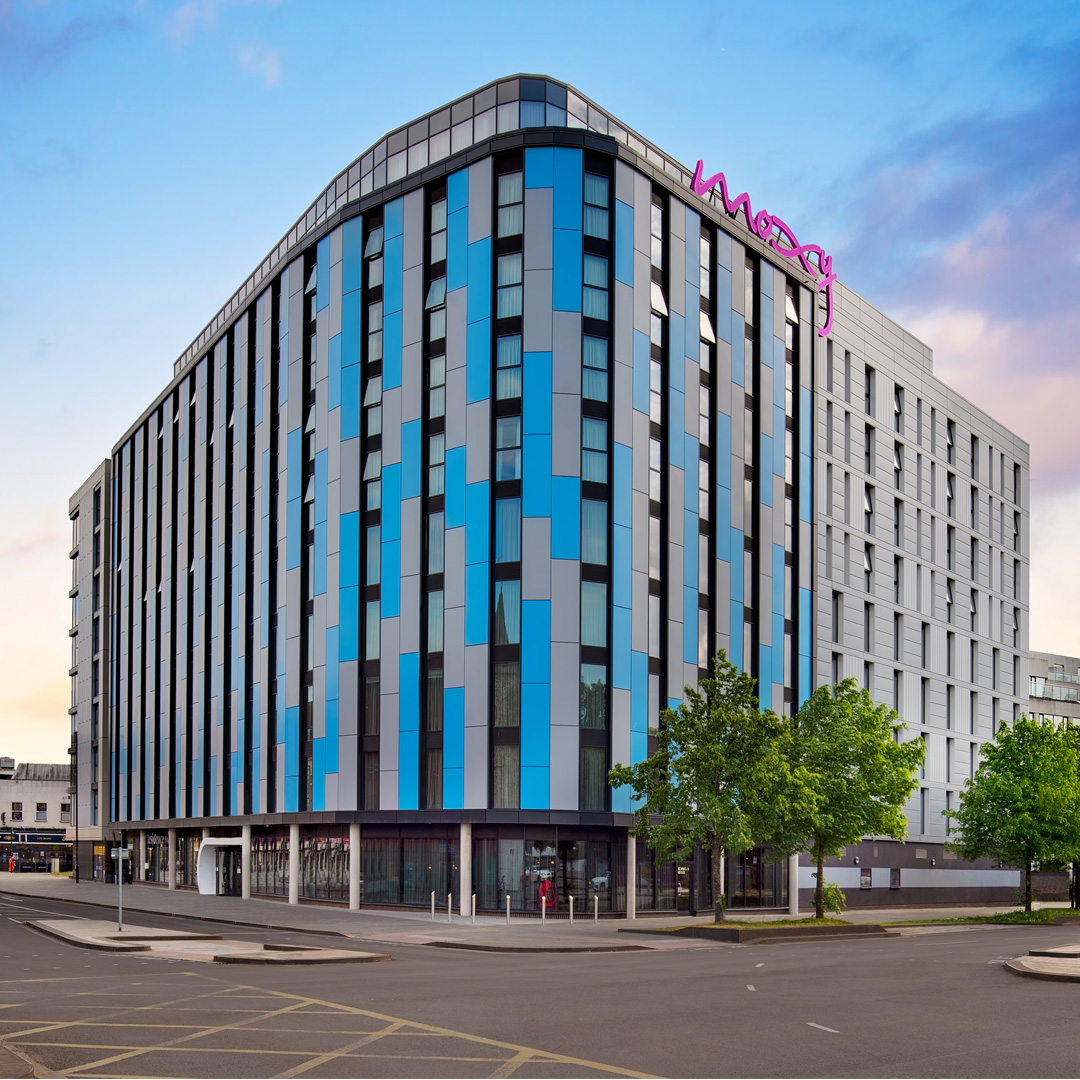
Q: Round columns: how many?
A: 10